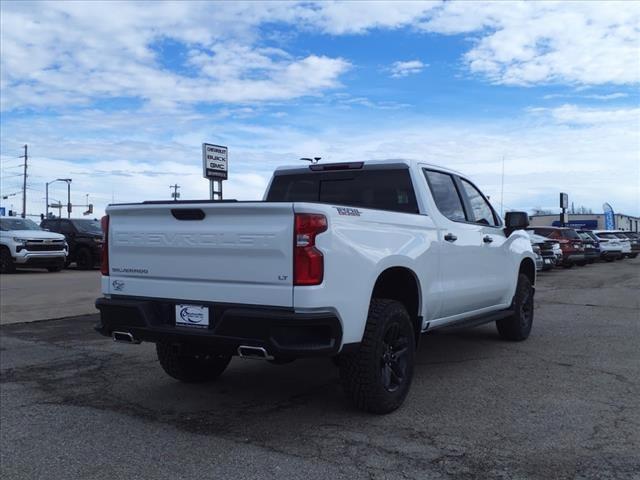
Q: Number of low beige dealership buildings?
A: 1